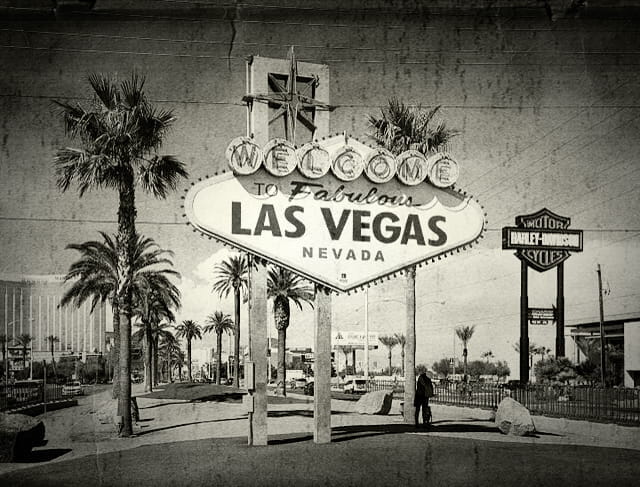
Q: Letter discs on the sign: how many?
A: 7